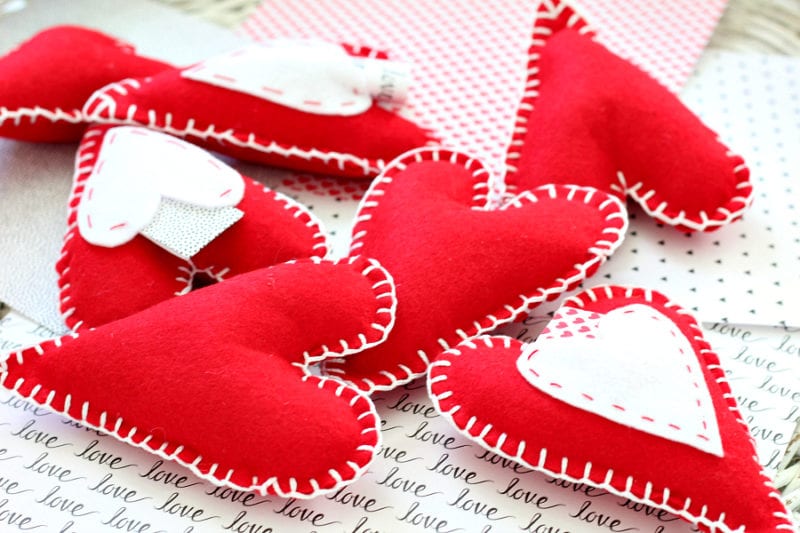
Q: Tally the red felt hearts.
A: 7